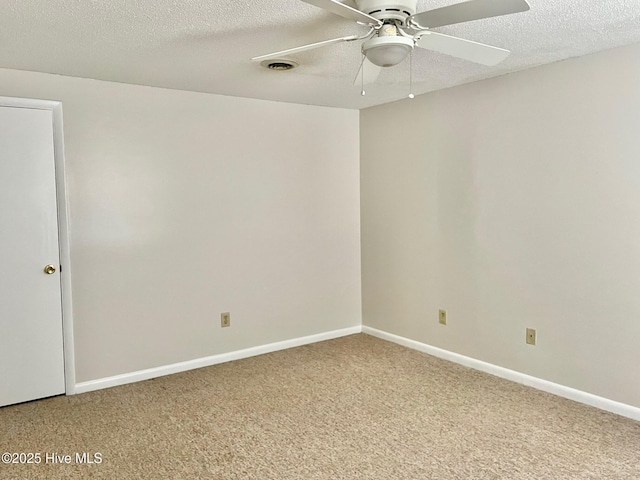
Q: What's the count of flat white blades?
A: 5